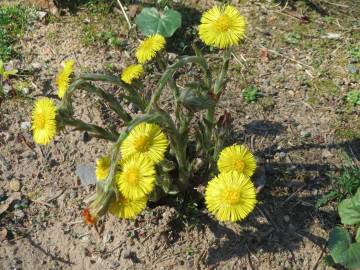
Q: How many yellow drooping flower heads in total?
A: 11